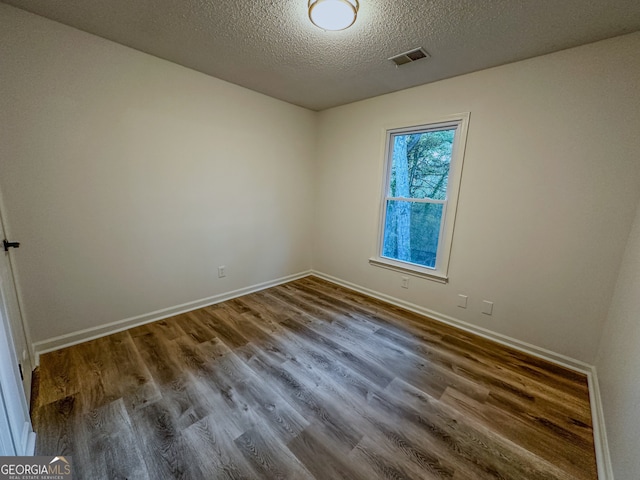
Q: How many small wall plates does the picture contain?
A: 4